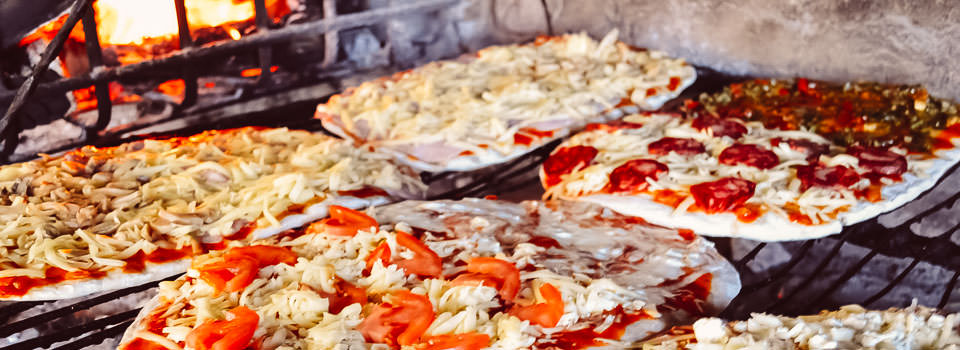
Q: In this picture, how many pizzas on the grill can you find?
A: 5